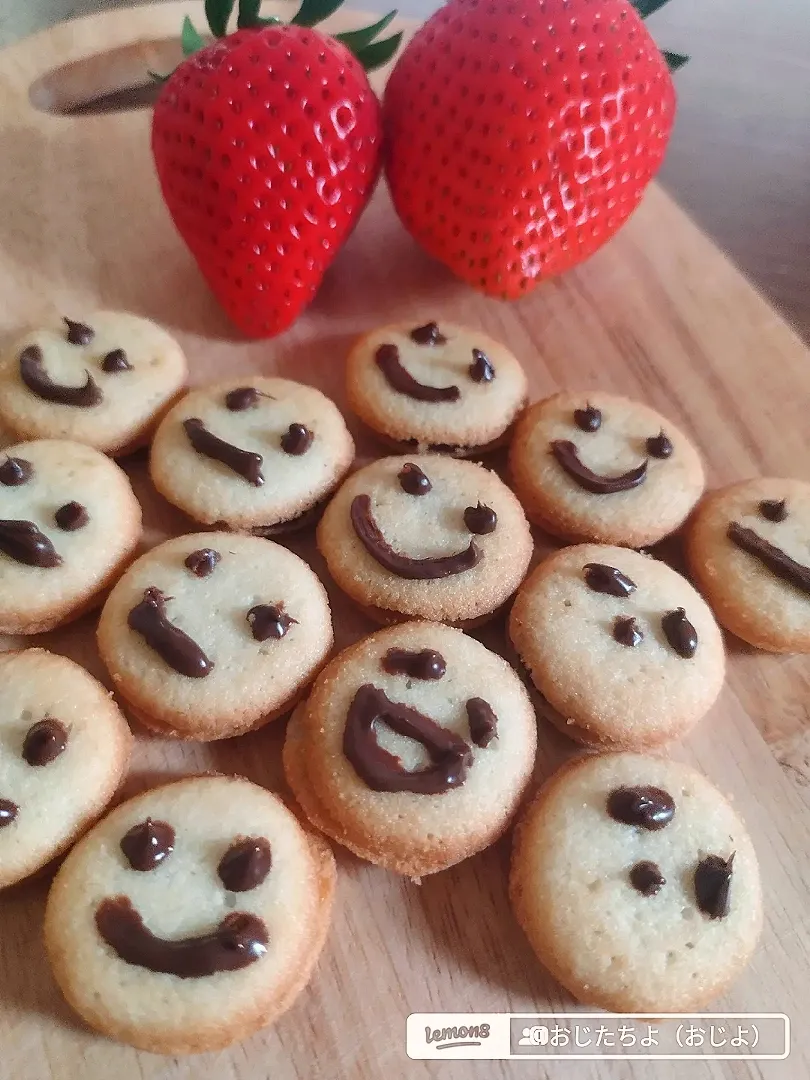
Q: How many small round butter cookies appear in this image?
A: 13